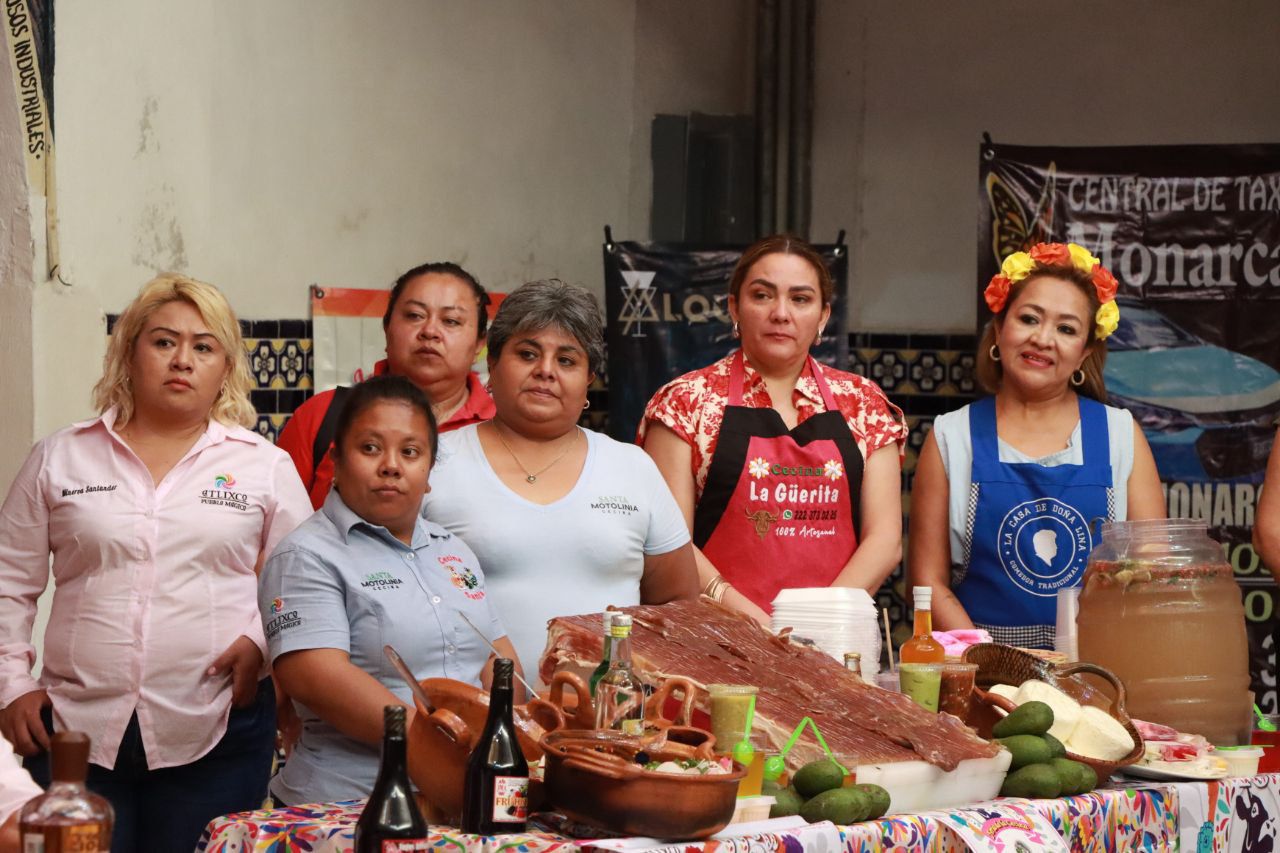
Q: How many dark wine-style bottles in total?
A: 2